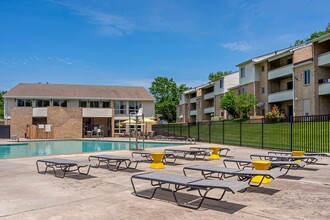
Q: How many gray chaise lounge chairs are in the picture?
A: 10